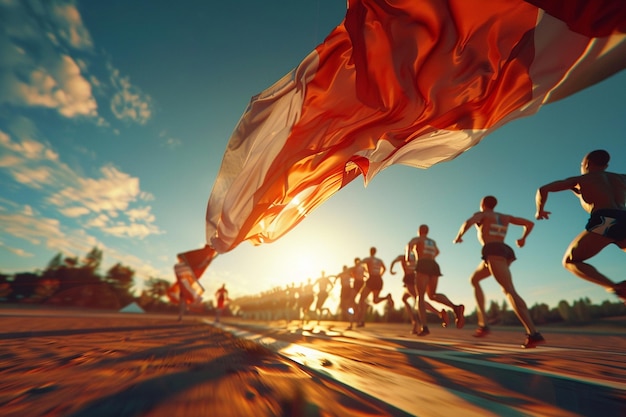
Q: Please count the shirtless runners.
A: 1